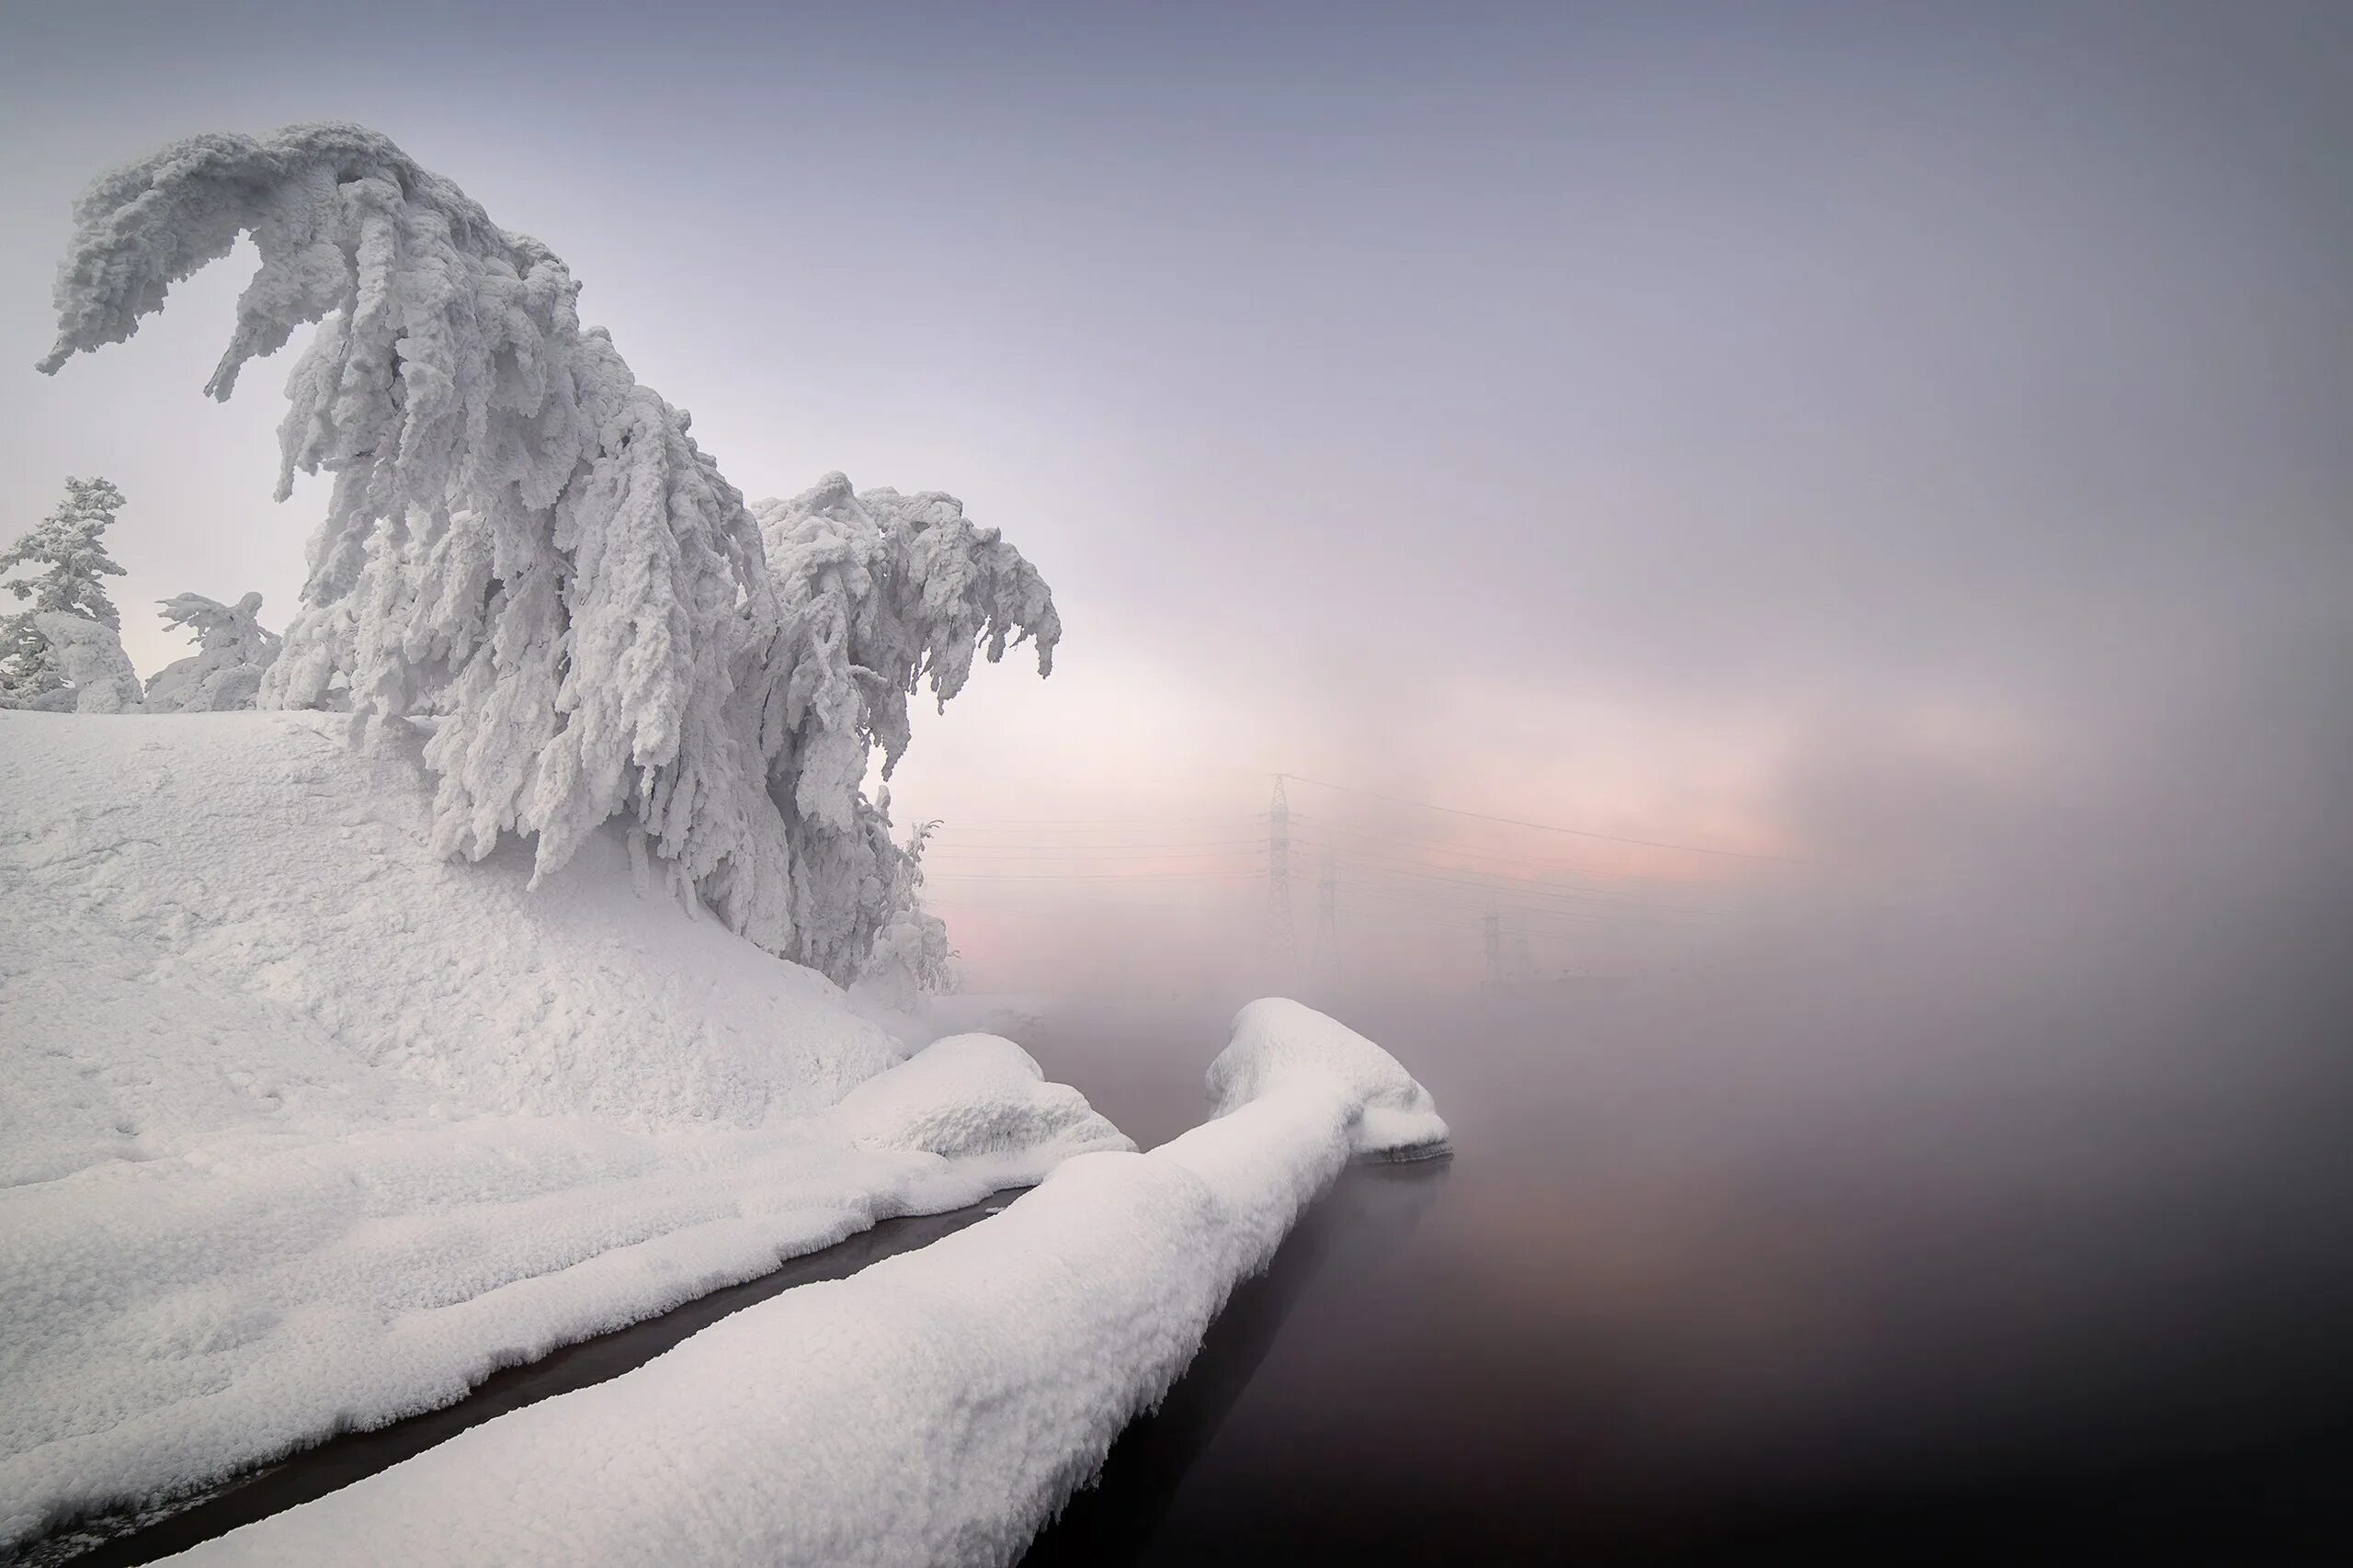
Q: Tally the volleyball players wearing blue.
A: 0